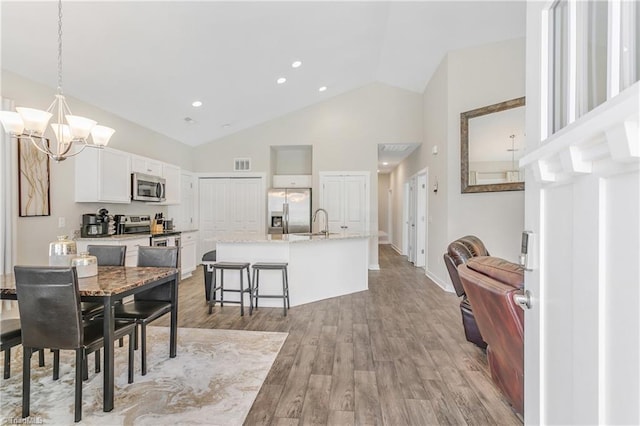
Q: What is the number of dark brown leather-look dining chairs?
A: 4